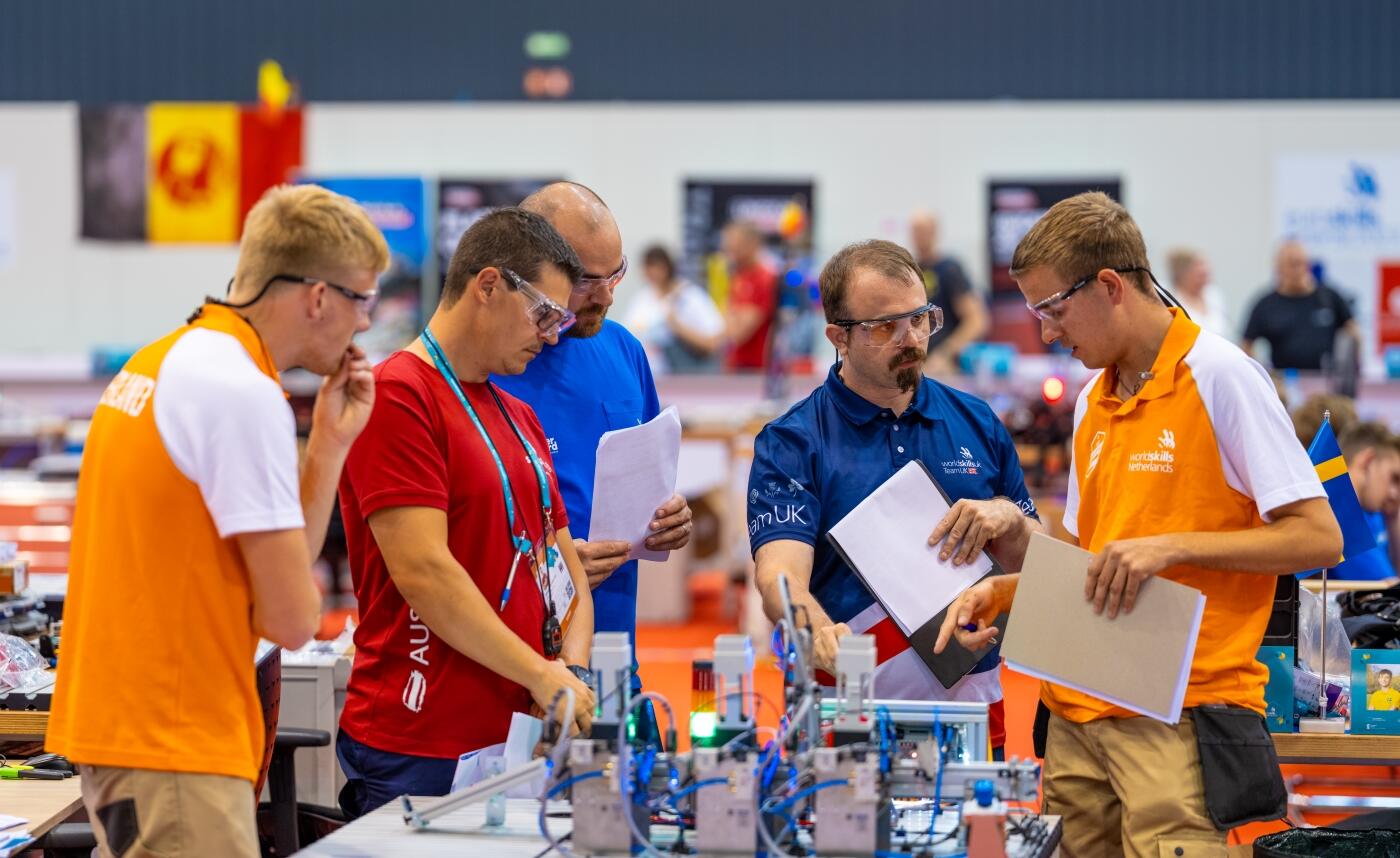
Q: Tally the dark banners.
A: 3